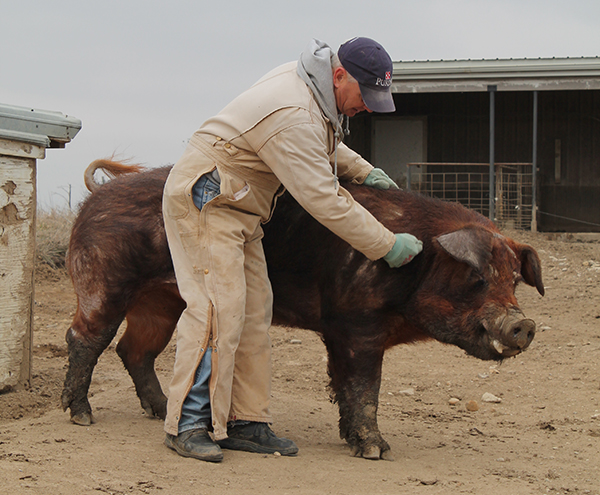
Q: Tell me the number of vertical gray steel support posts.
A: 2